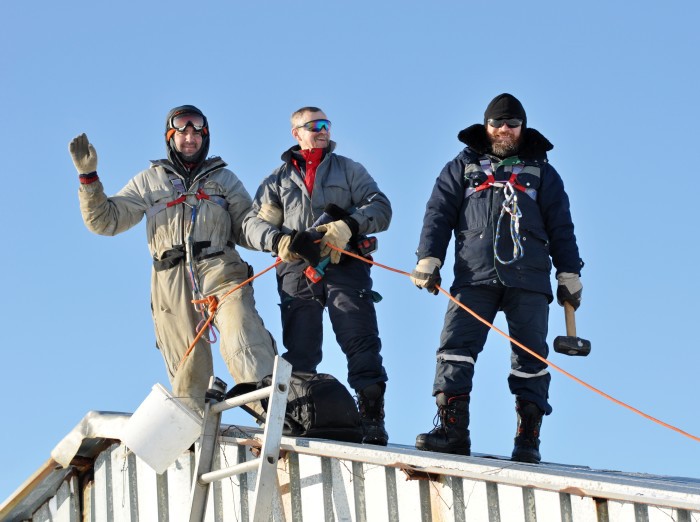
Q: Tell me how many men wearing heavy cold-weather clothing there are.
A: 3